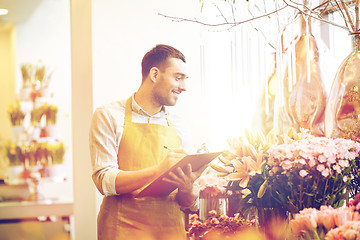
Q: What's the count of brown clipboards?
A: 1